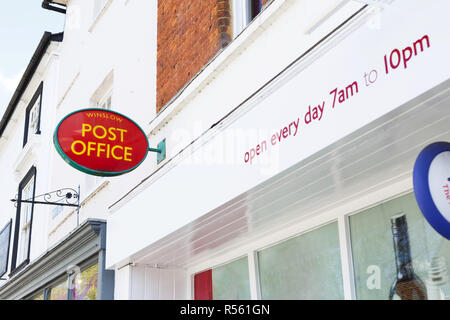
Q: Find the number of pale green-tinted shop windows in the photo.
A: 3